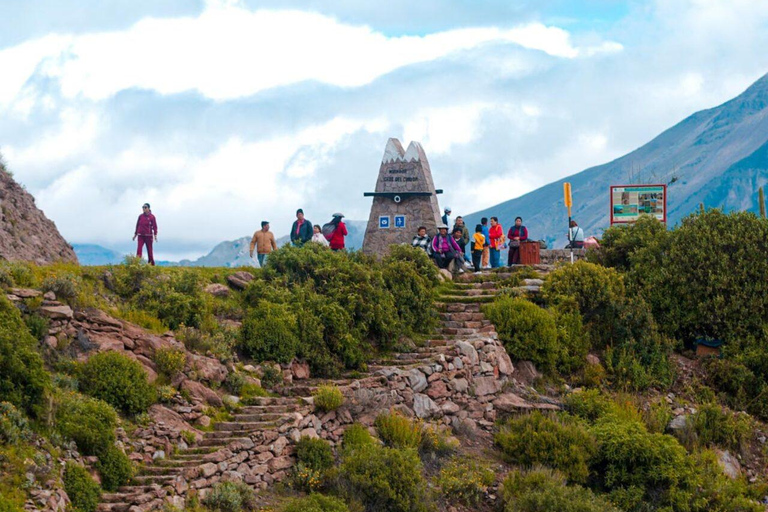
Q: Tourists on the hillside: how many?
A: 15